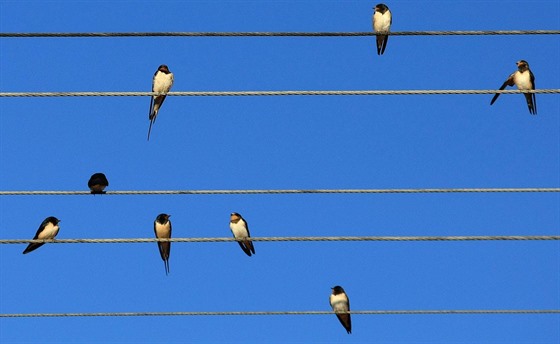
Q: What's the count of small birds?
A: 8